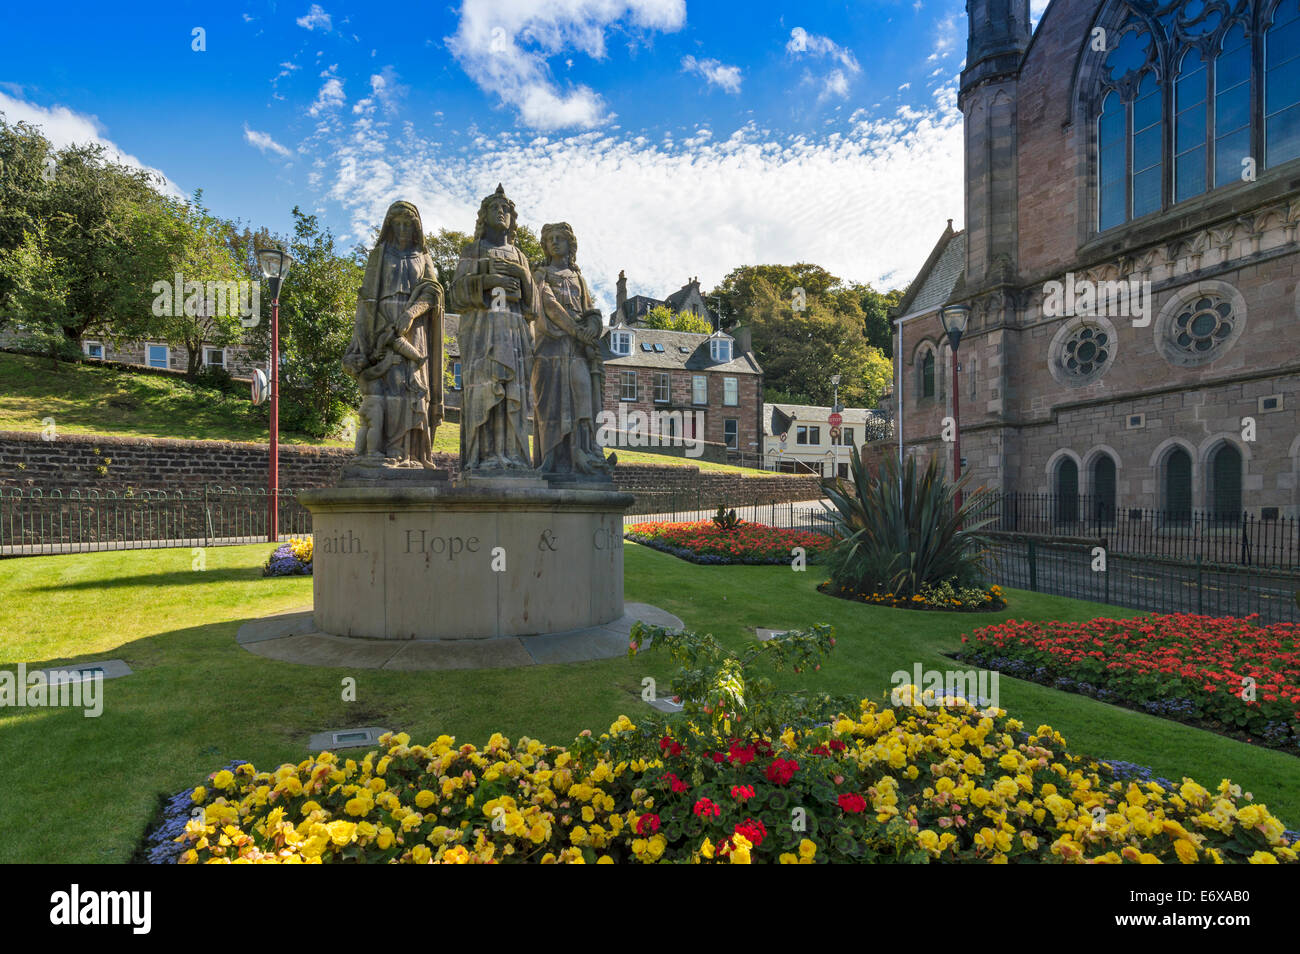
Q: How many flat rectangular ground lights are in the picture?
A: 4